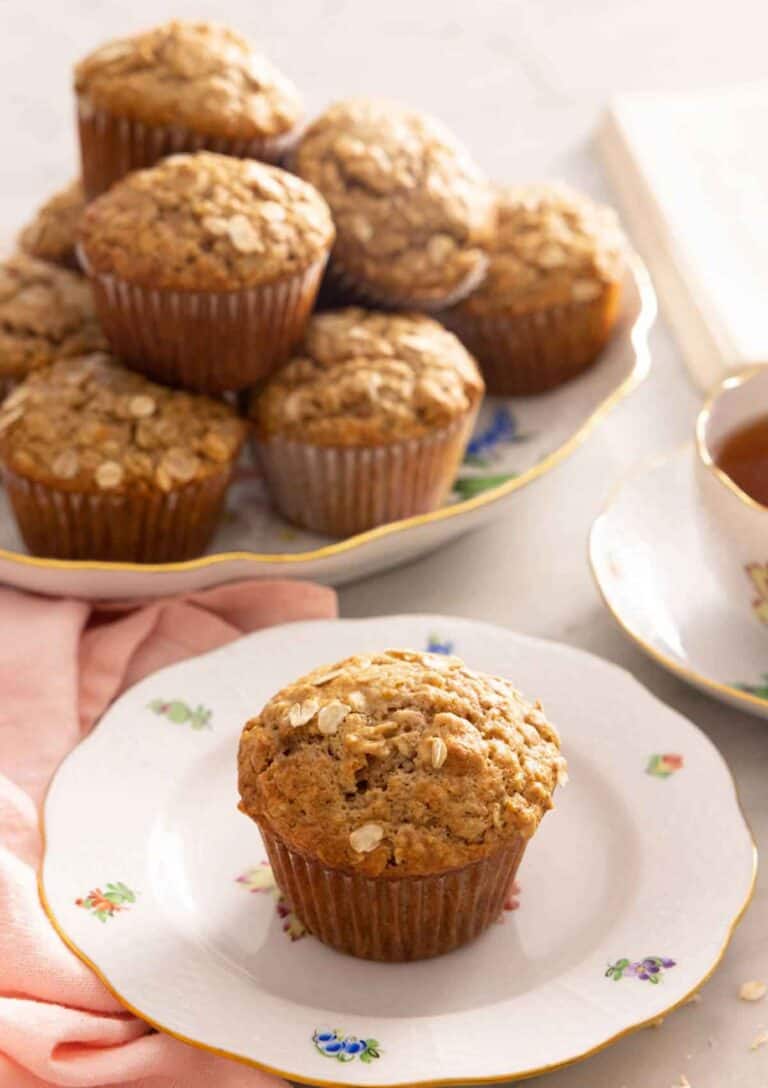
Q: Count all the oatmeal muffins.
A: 9